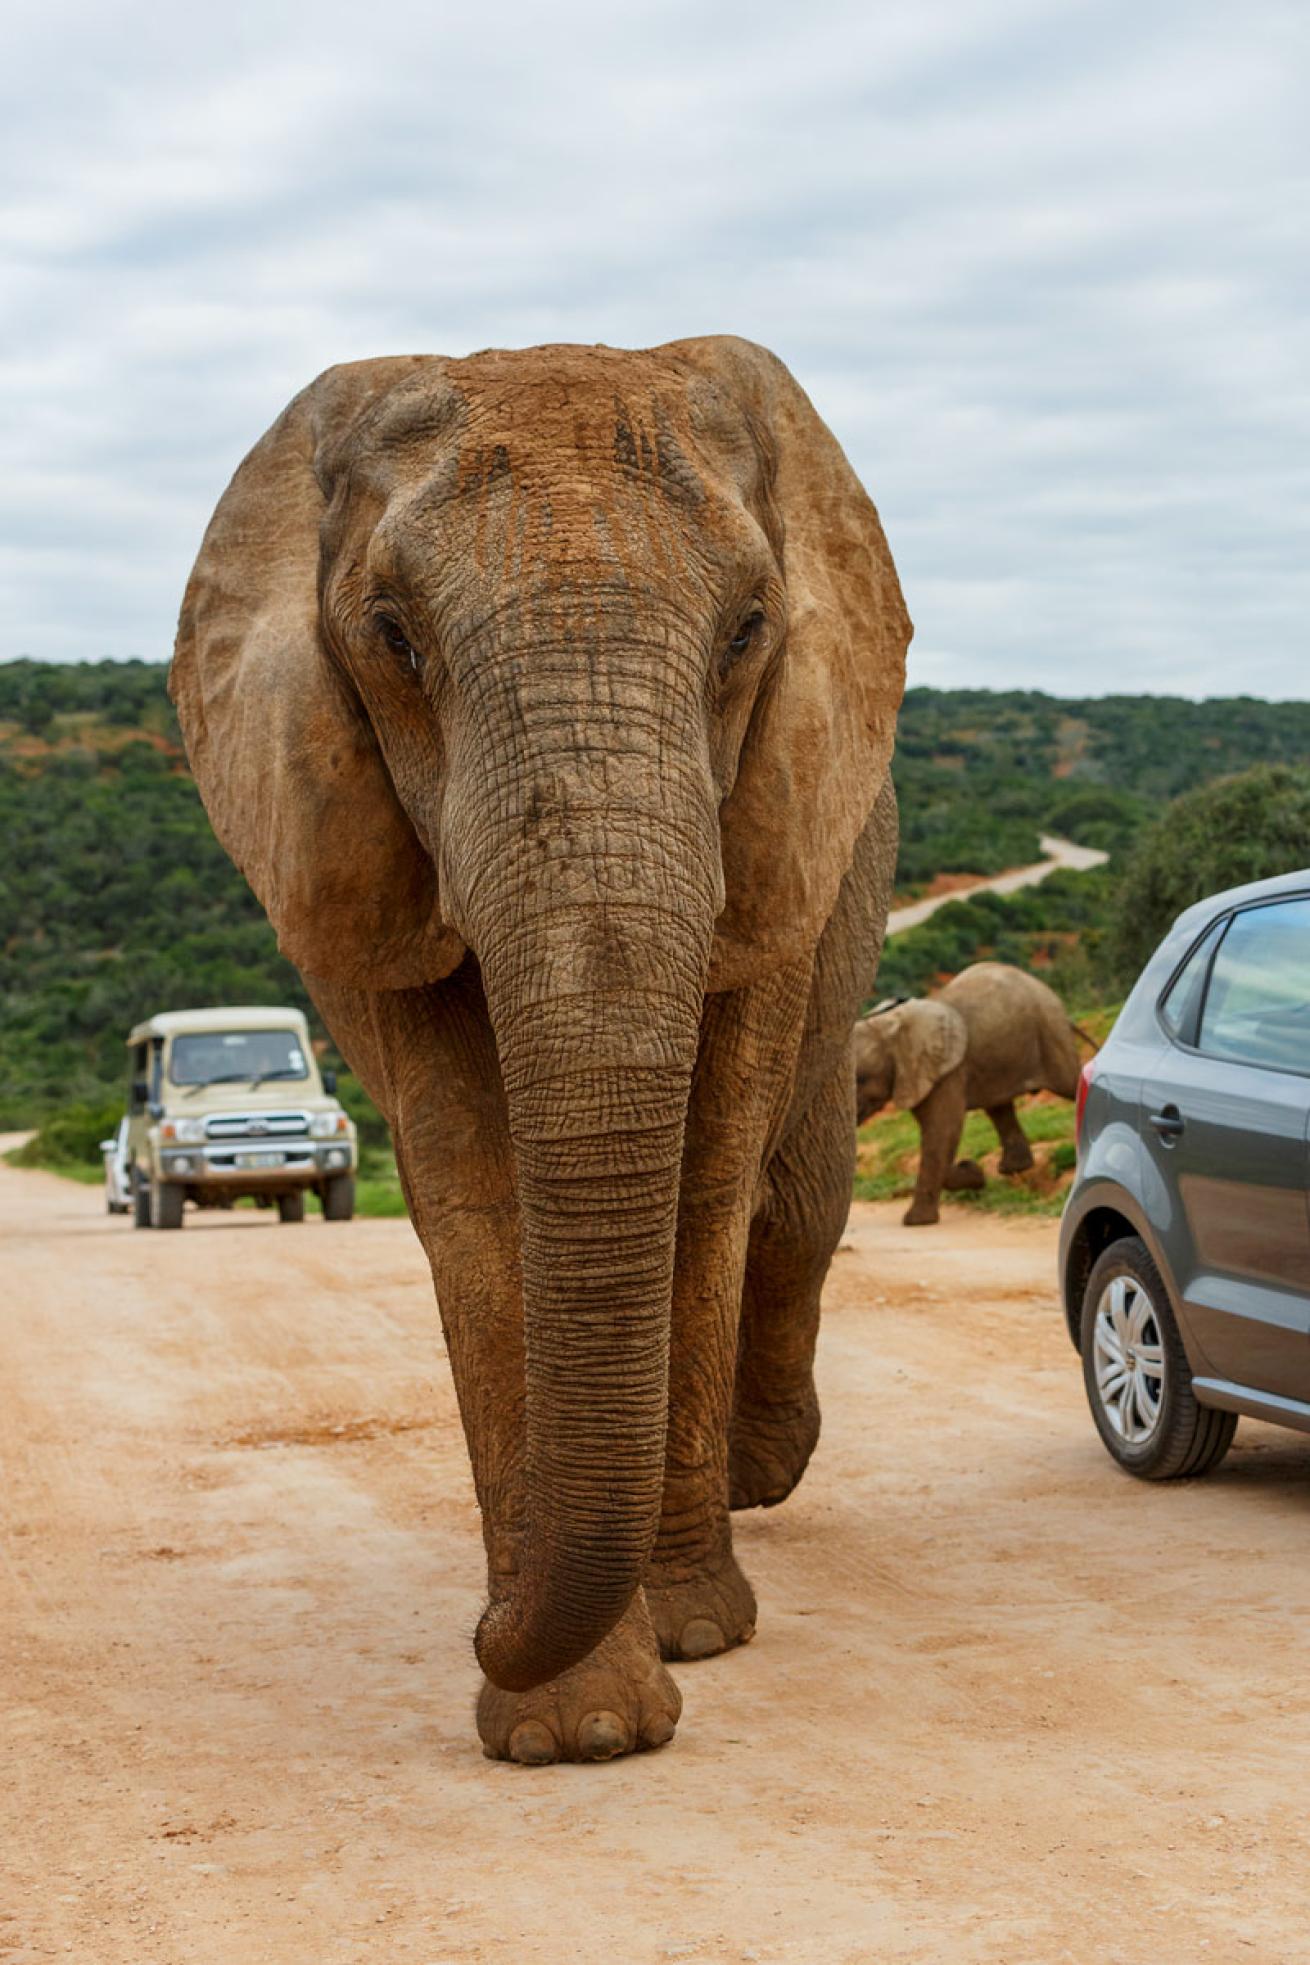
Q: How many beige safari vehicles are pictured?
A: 1